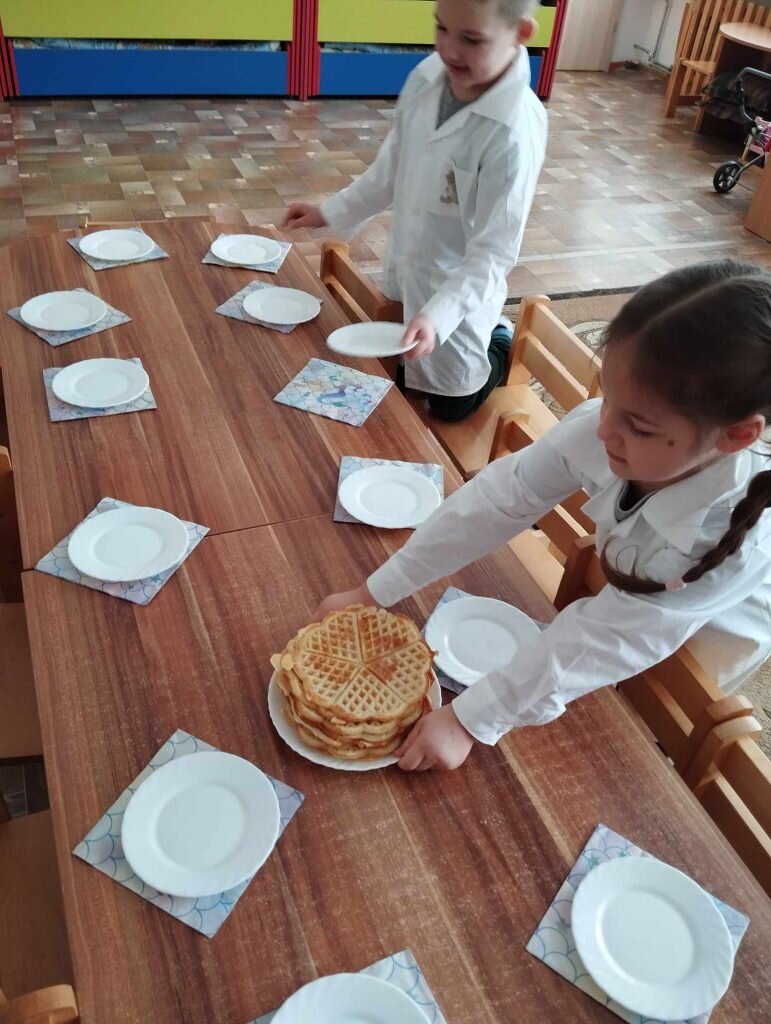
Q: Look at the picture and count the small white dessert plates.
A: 12